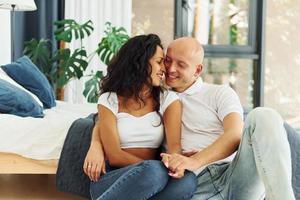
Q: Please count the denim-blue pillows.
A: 2